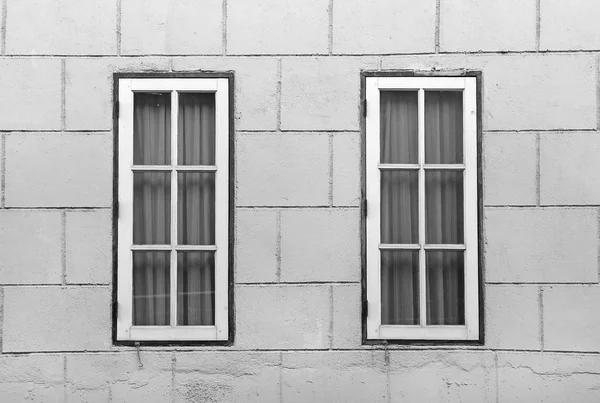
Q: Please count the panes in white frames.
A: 12